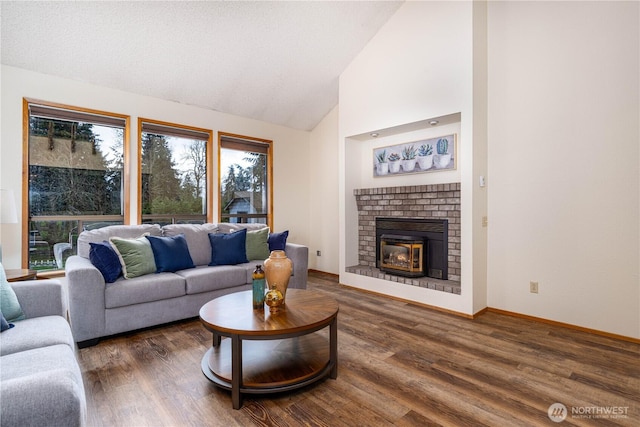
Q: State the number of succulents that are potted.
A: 5